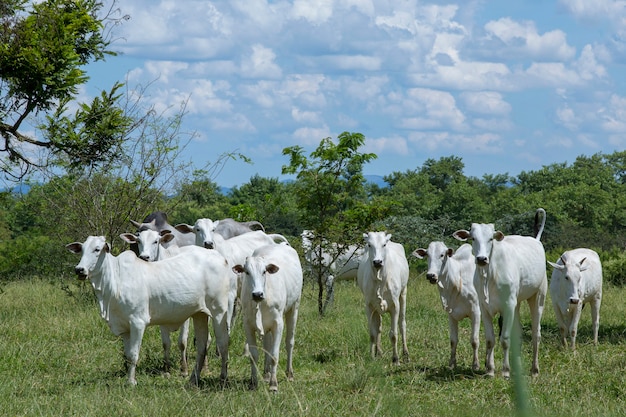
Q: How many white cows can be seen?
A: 9